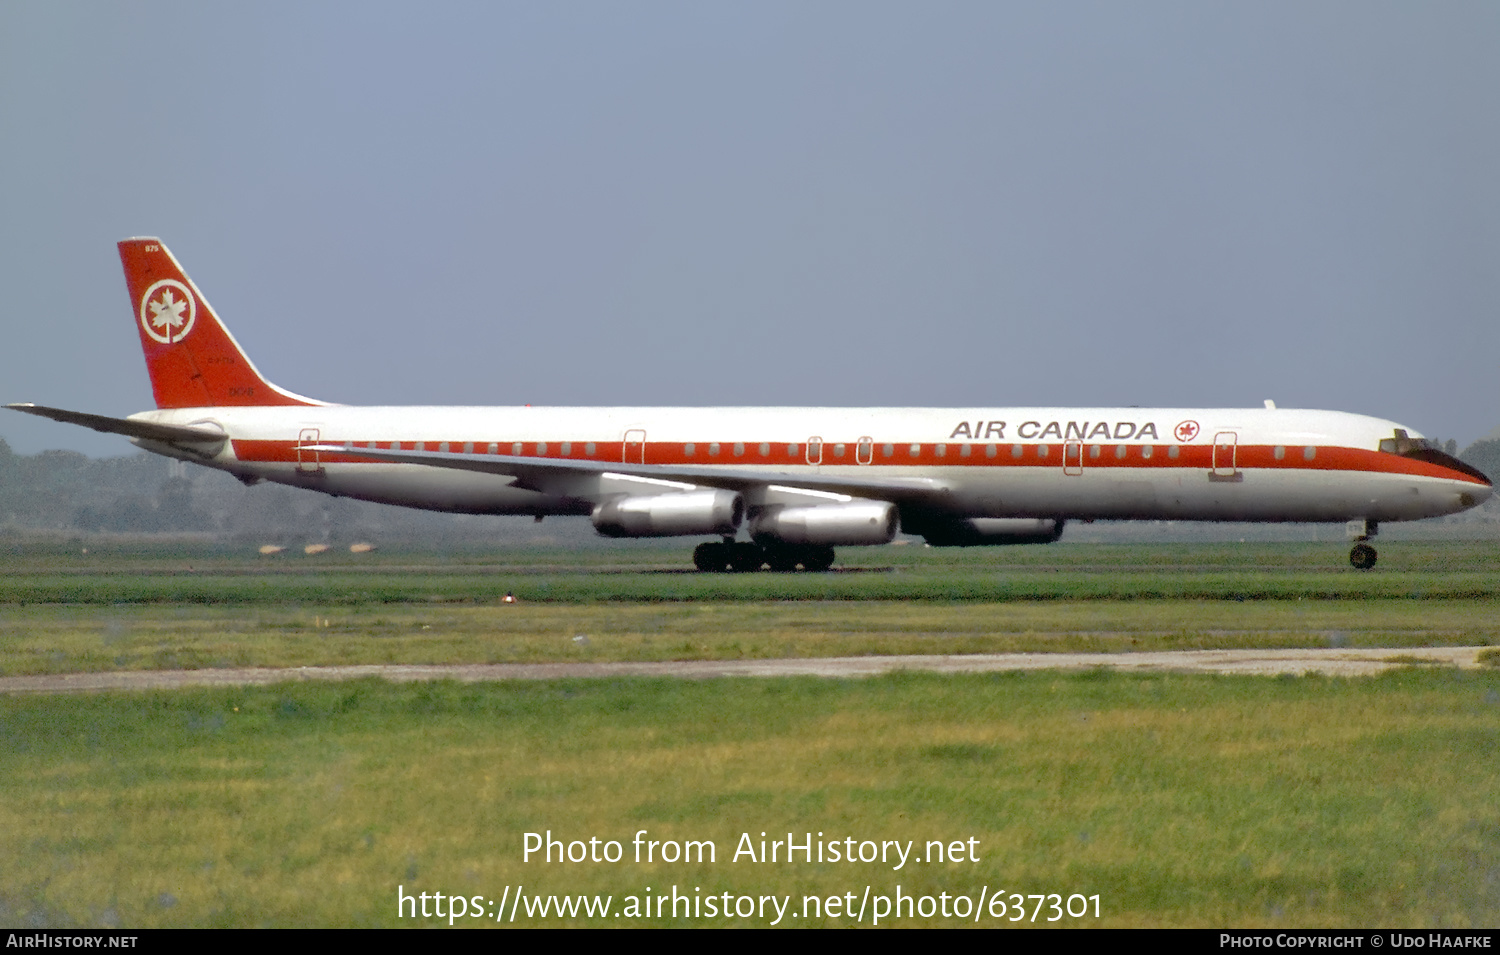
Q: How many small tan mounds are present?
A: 3